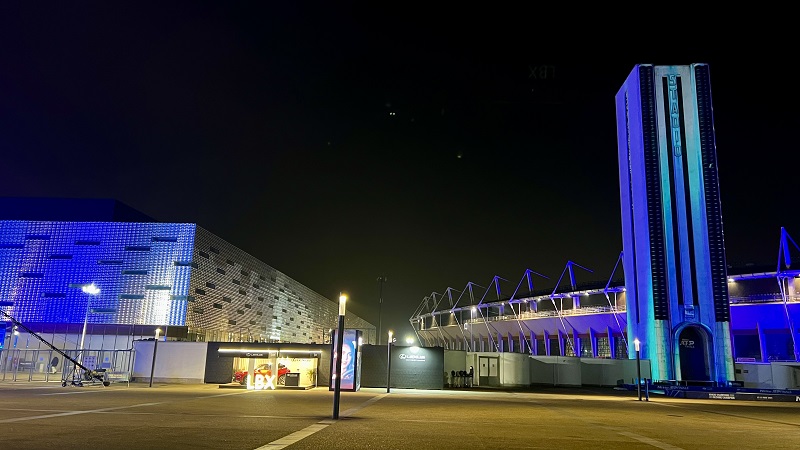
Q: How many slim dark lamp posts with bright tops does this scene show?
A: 4